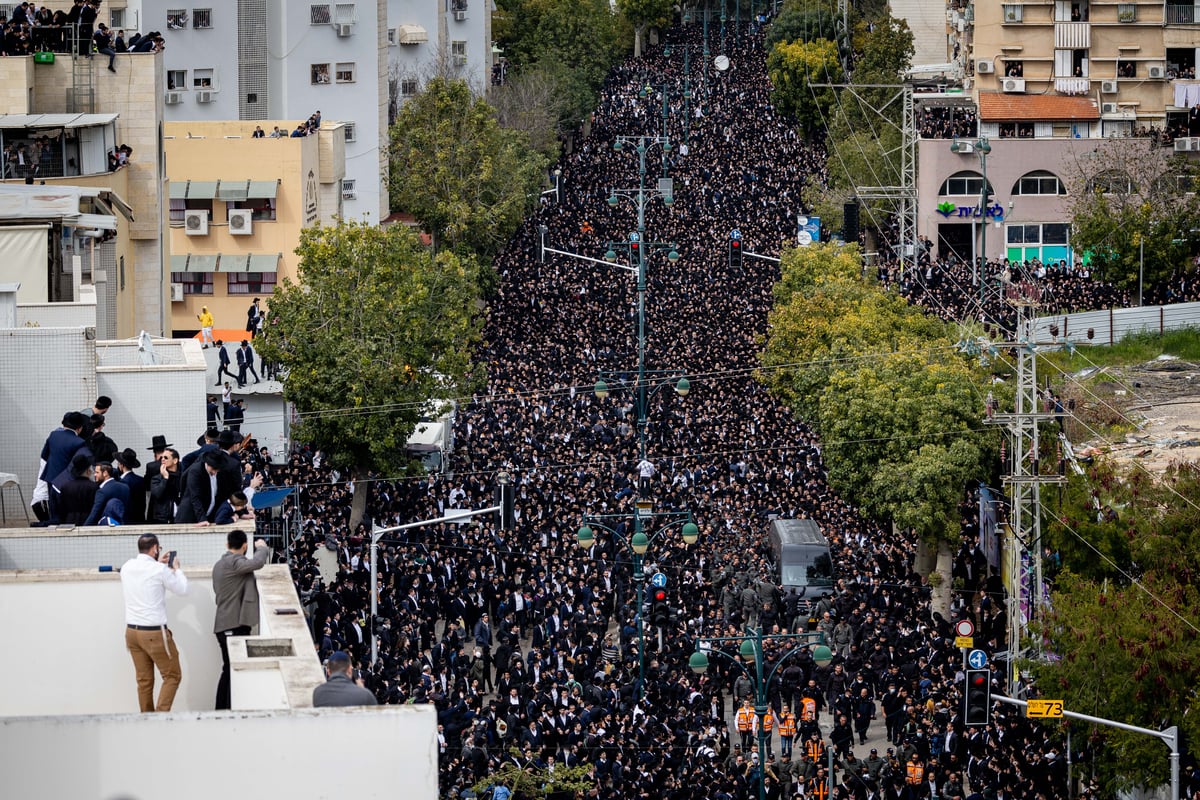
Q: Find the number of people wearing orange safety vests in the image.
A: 7